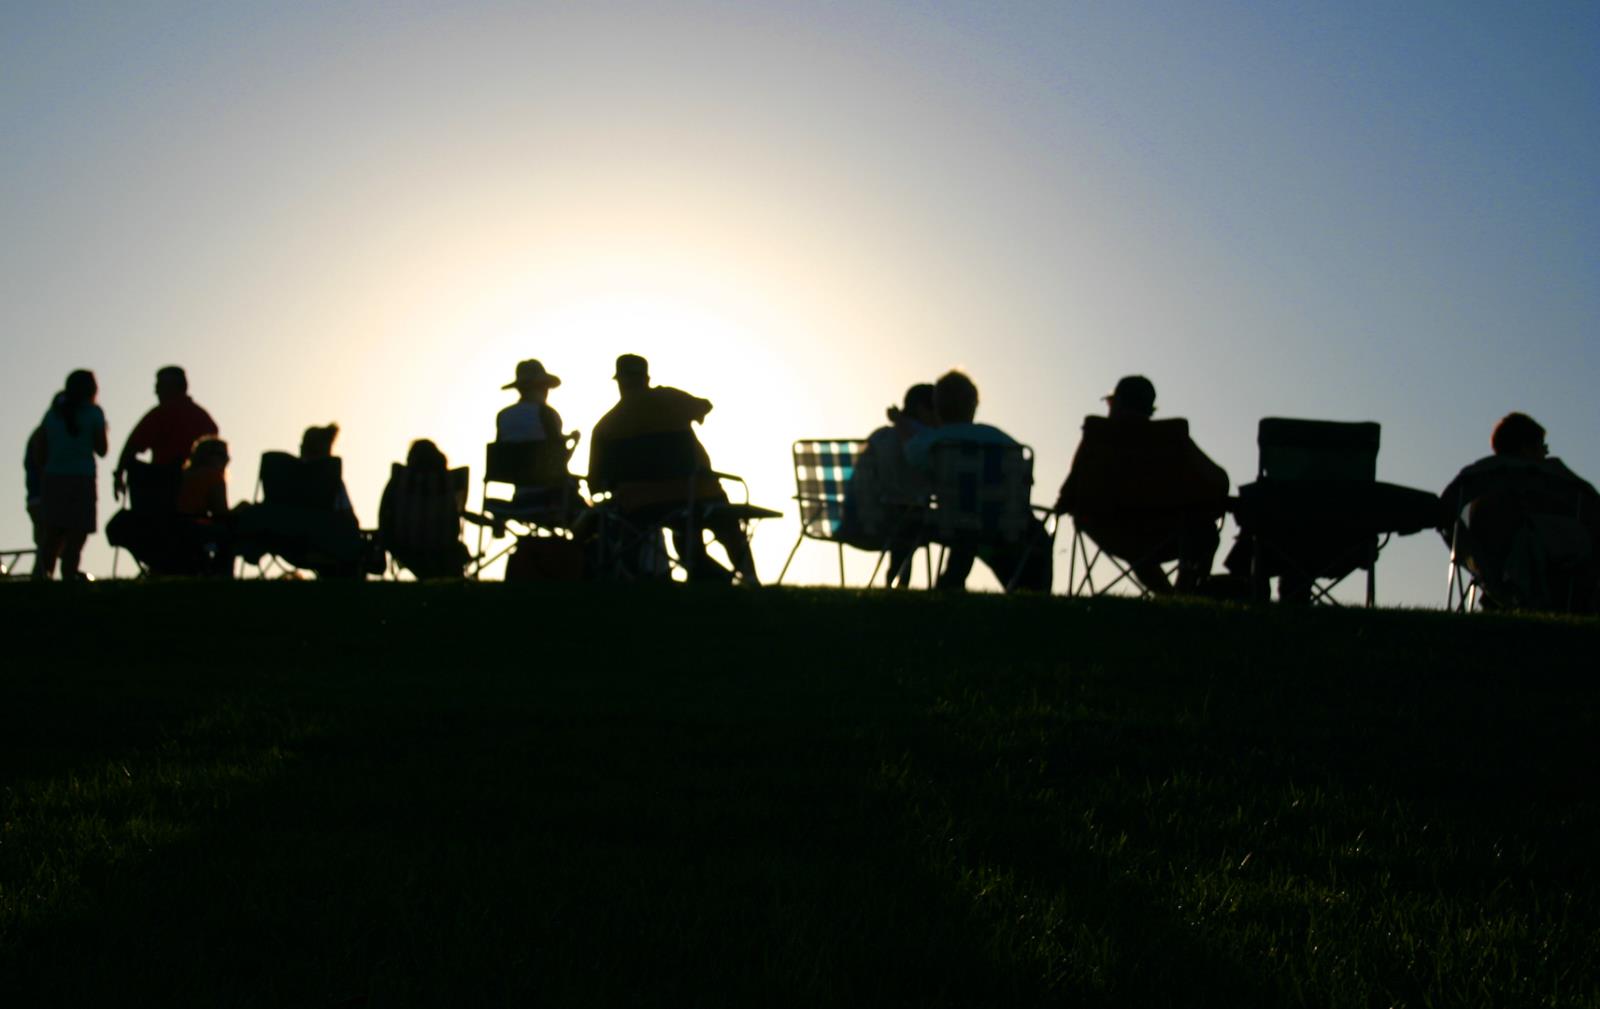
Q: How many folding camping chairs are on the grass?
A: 10